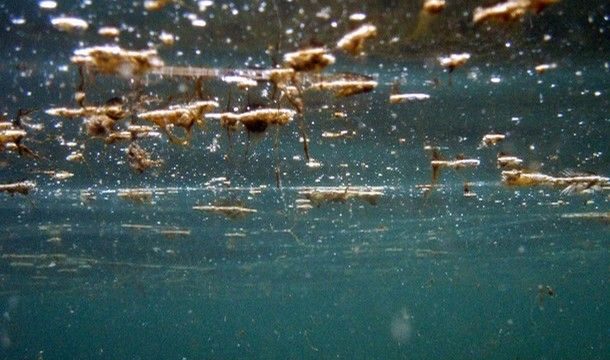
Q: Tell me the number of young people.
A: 0